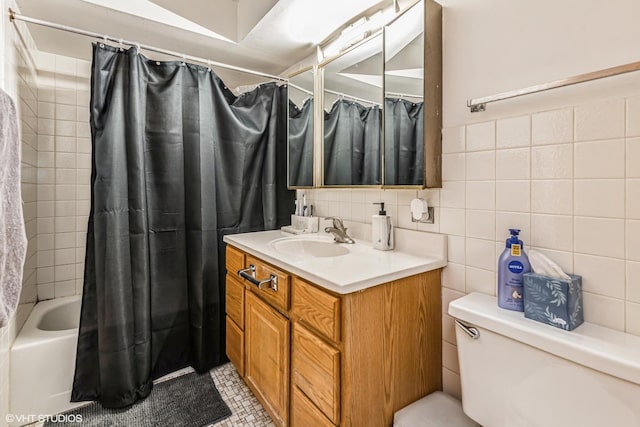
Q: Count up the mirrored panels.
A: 3